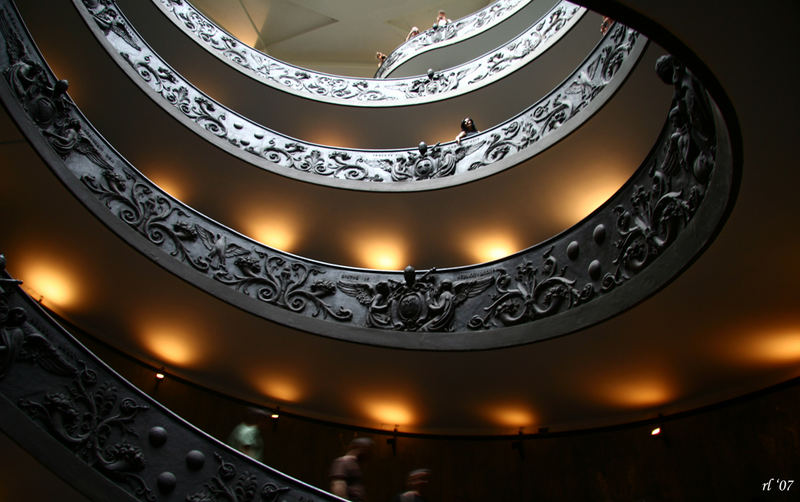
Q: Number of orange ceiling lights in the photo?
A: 12